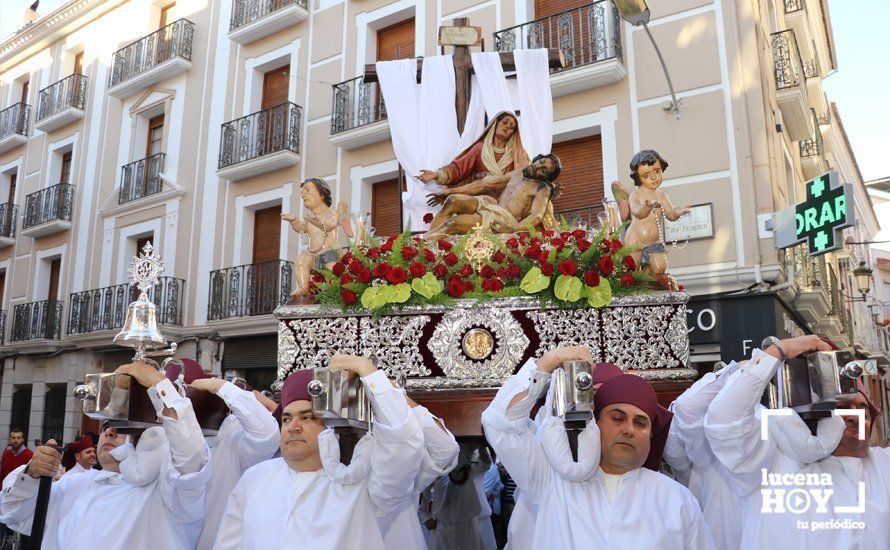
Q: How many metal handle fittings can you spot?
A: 4